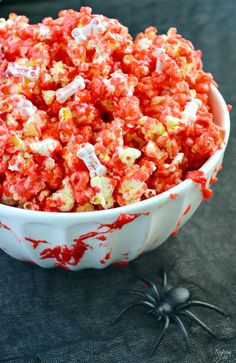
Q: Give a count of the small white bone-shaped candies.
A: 6